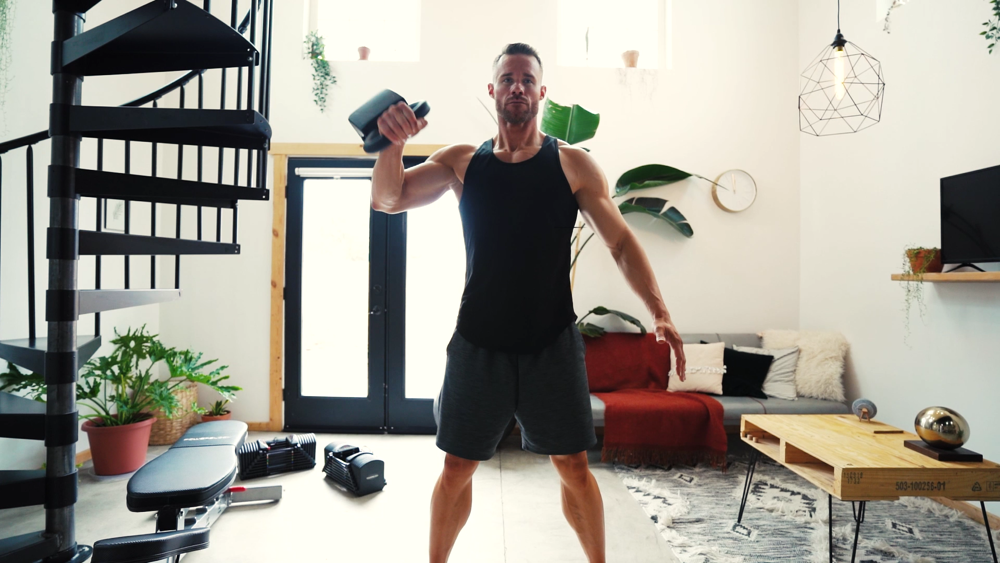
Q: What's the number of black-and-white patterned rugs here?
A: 1